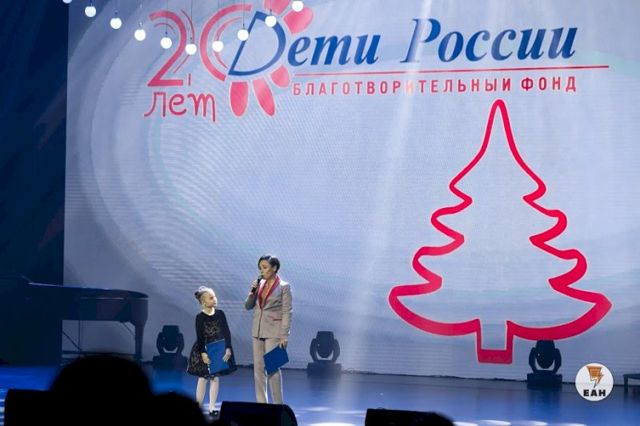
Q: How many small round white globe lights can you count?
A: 10